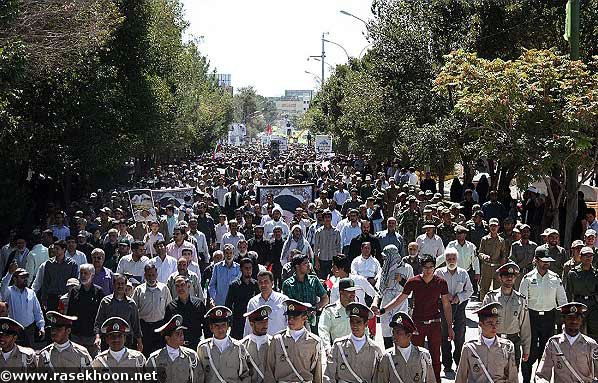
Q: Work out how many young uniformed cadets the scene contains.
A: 11